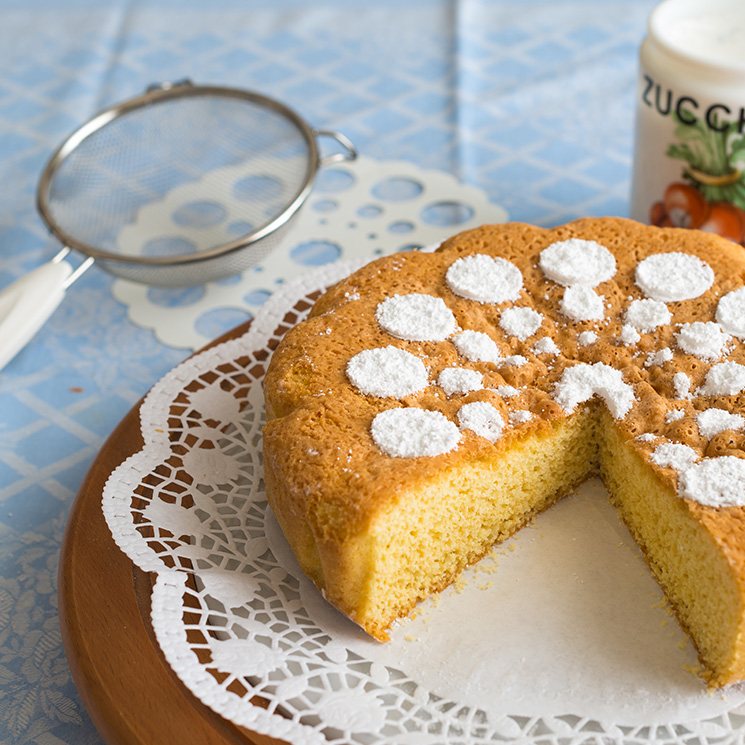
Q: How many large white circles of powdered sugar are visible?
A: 8